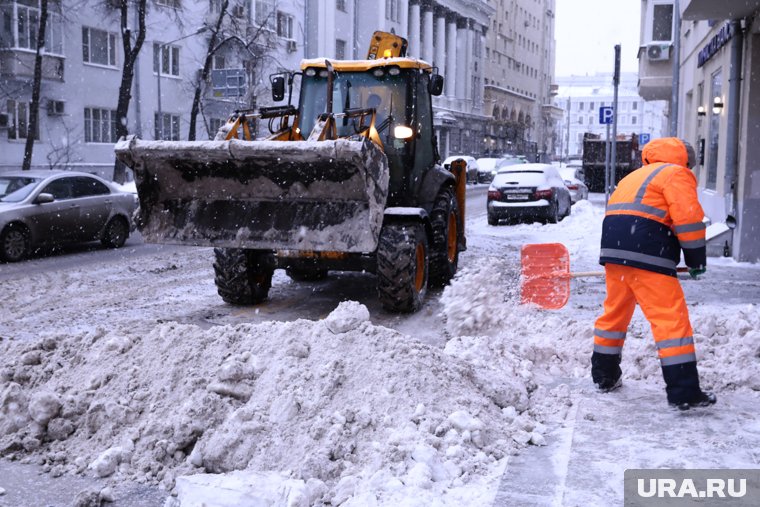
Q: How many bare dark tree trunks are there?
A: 3